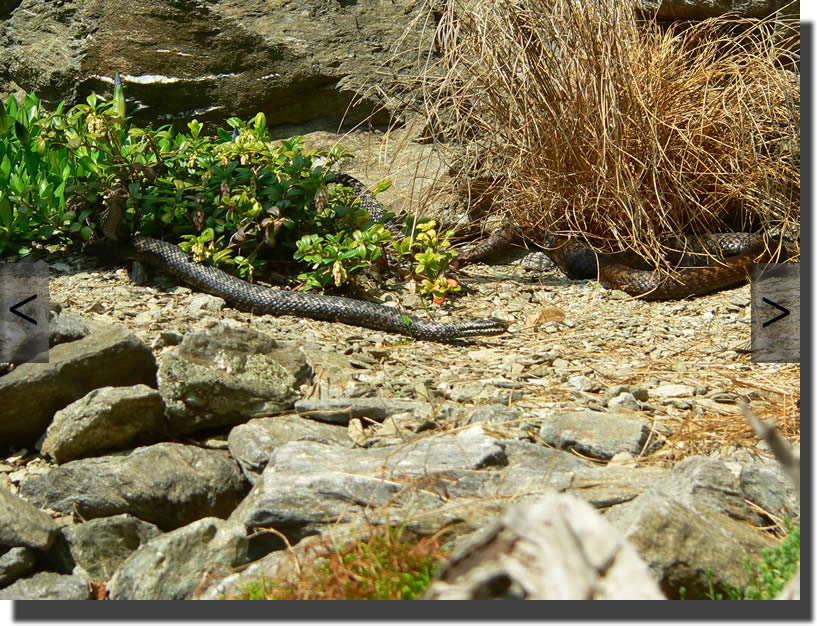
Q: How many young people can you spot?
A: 0